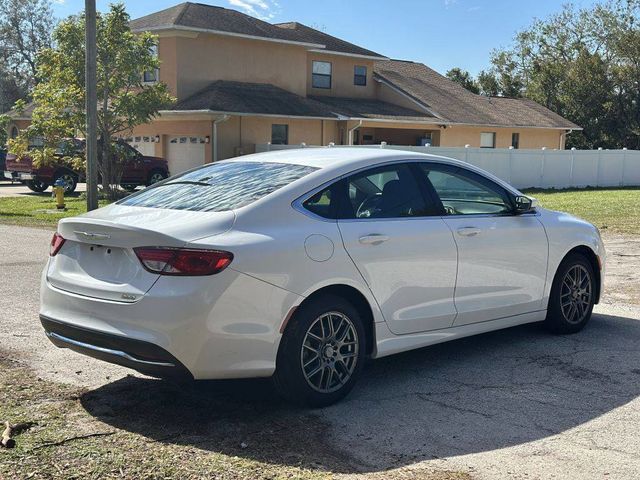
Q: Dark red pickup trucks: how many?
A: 1